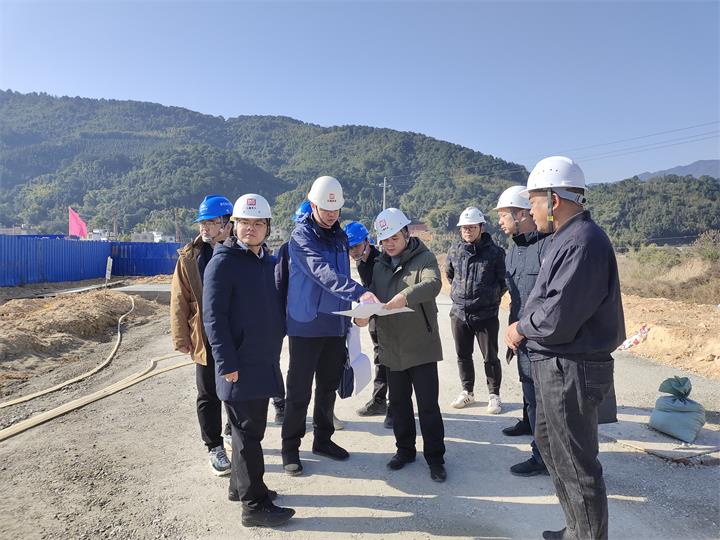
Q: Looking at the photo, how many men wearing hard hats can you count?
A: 9